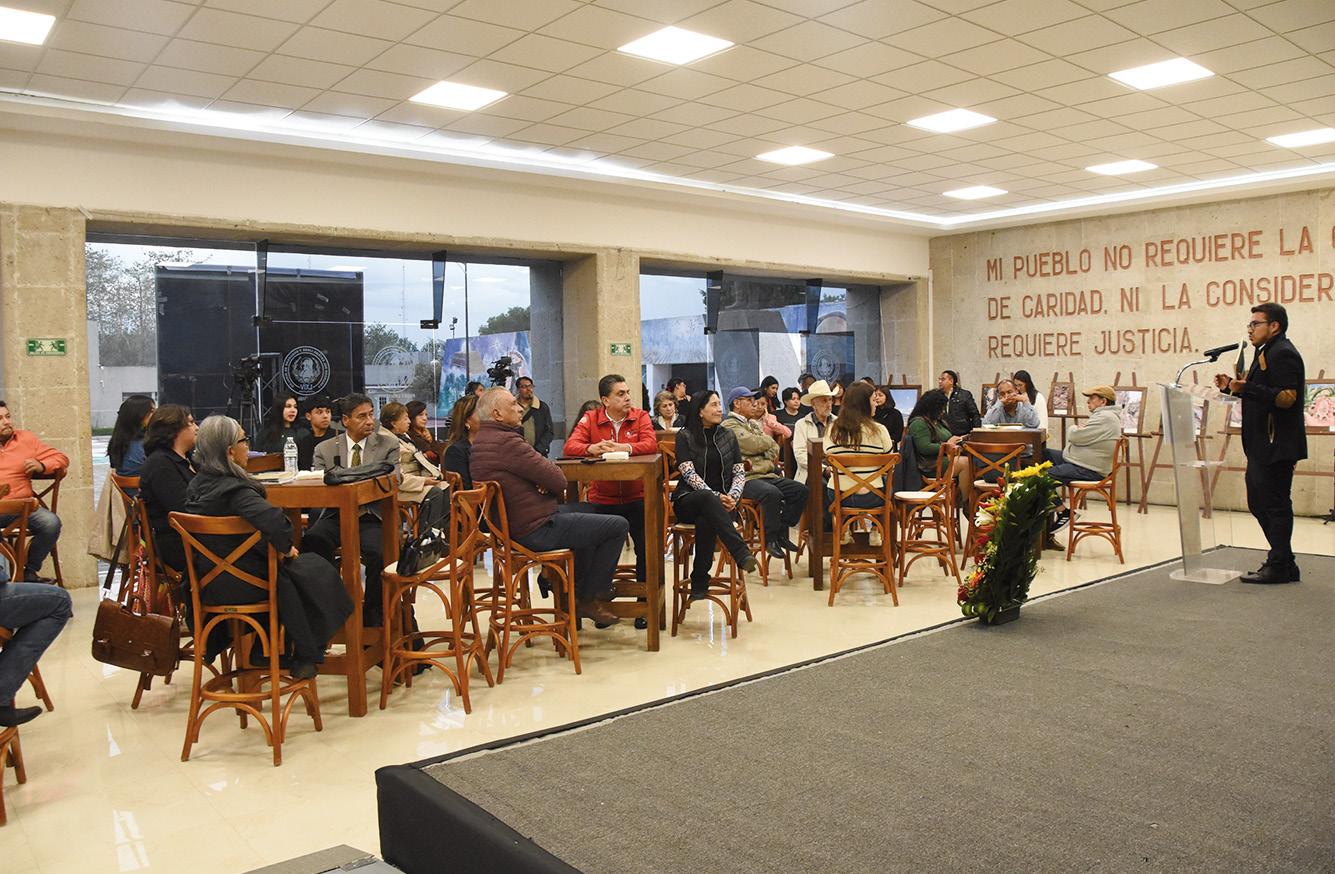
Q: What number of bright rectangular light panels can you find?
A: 9